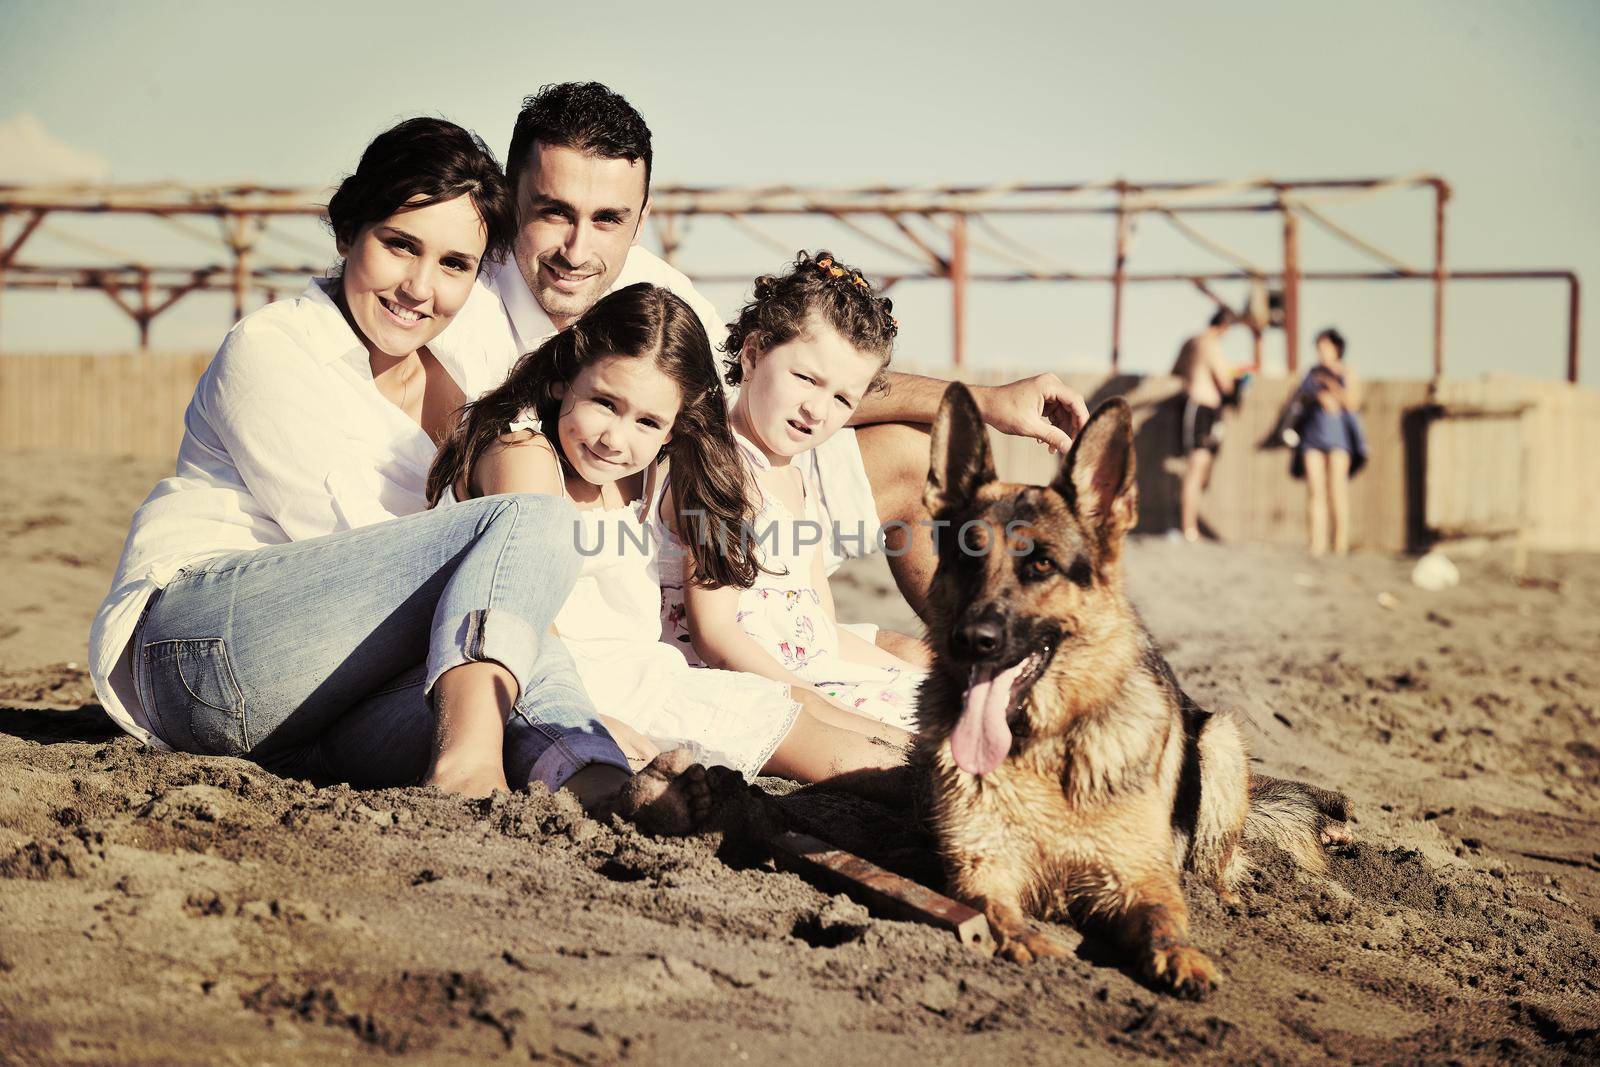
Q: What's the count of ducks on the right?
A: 0